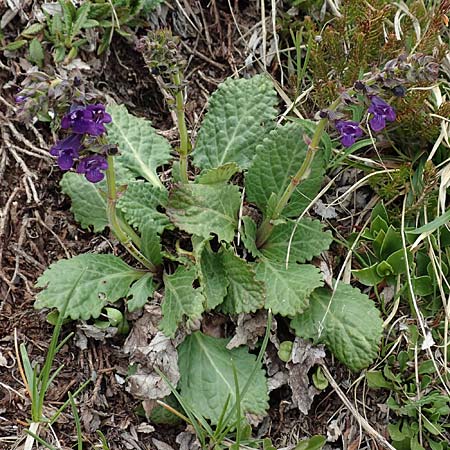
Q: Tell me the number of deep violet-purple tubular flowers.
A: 6